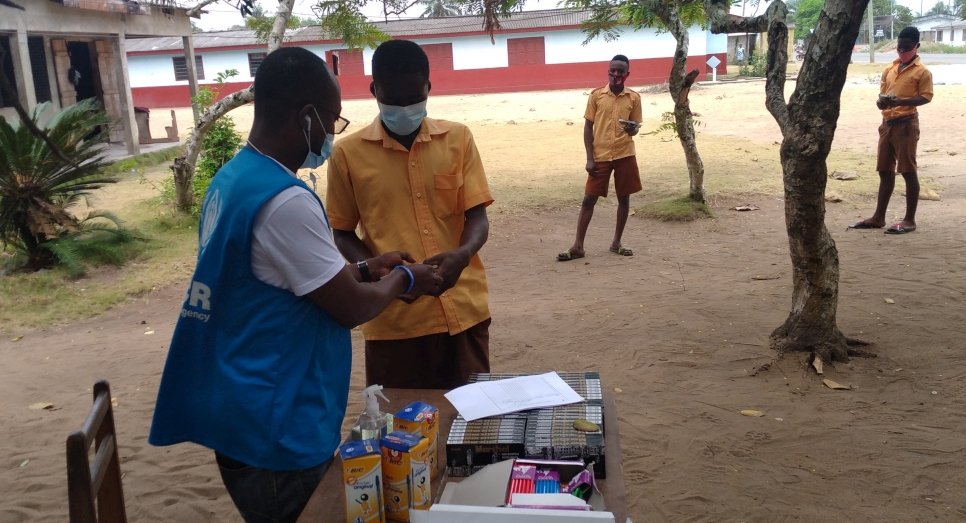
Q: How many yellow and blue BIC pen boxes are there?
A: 3